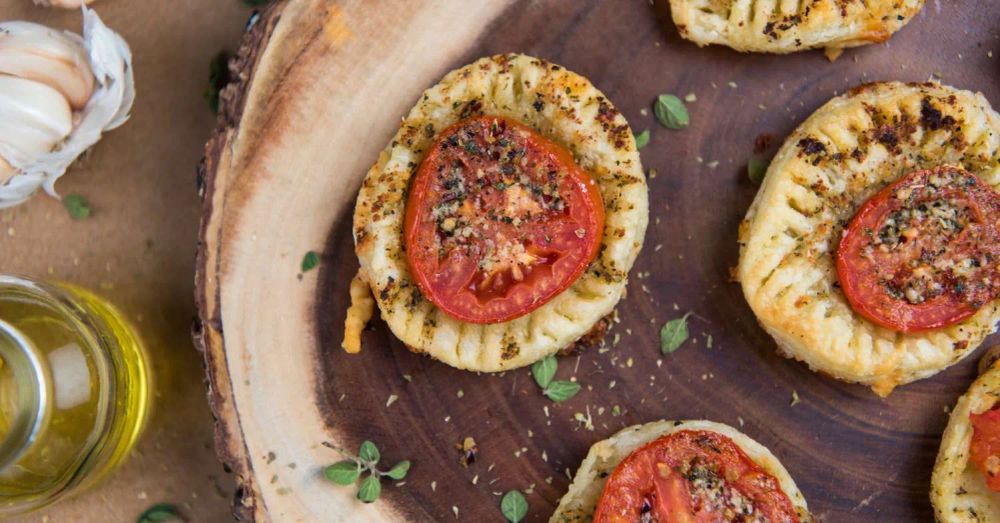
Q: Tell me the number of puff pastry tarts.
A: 5